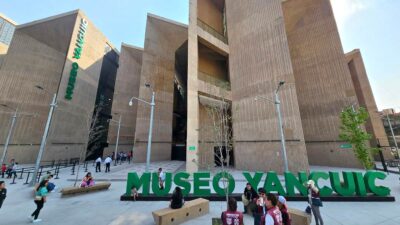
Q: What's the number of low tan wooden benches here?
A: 3